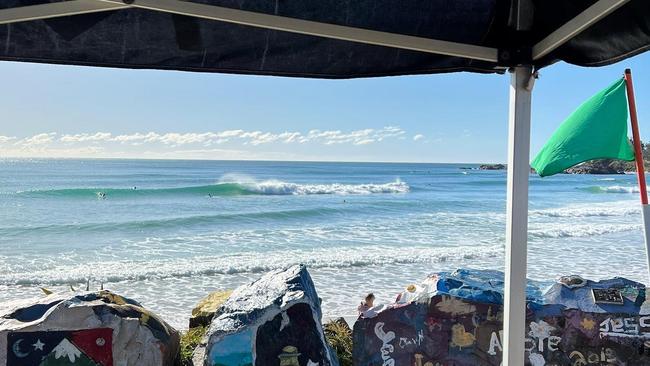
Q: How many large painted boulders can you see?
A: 3